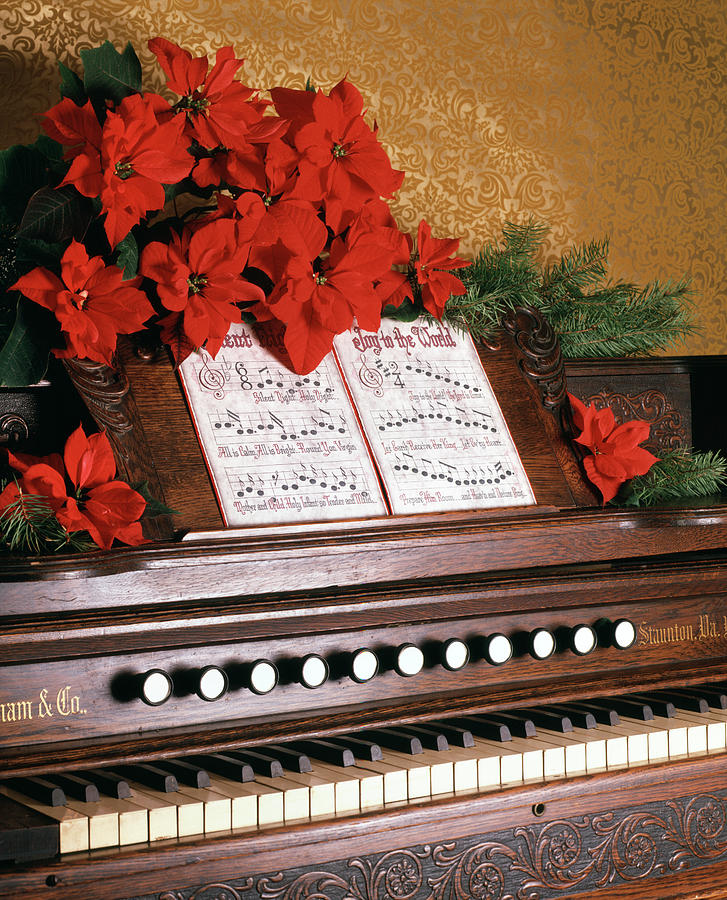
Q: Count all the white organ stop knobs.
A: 11